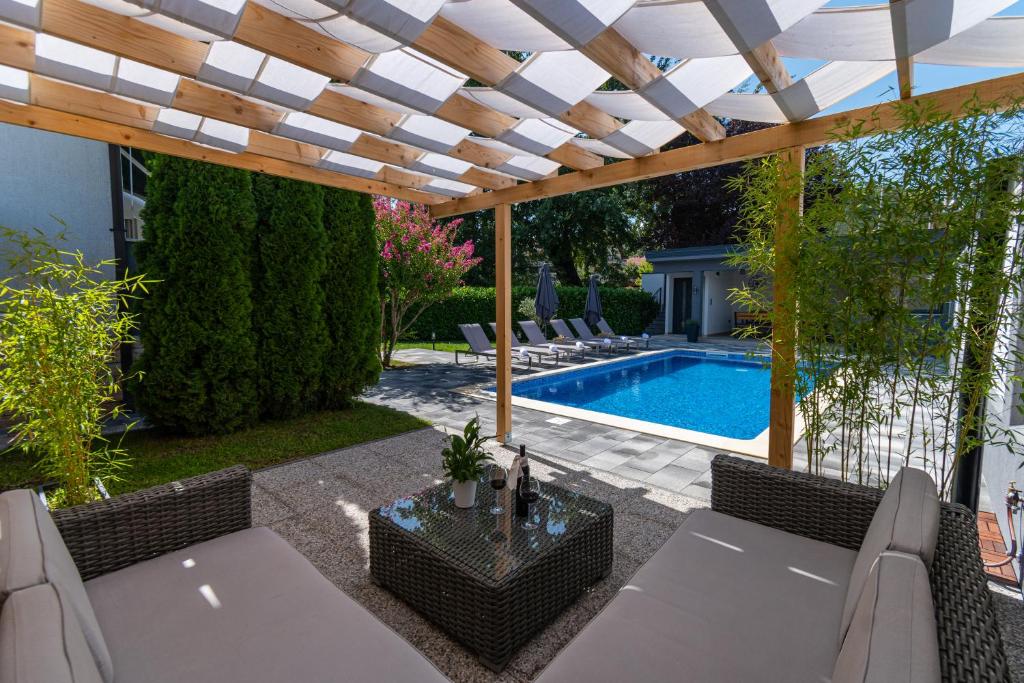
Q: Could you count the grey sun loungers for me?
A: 6